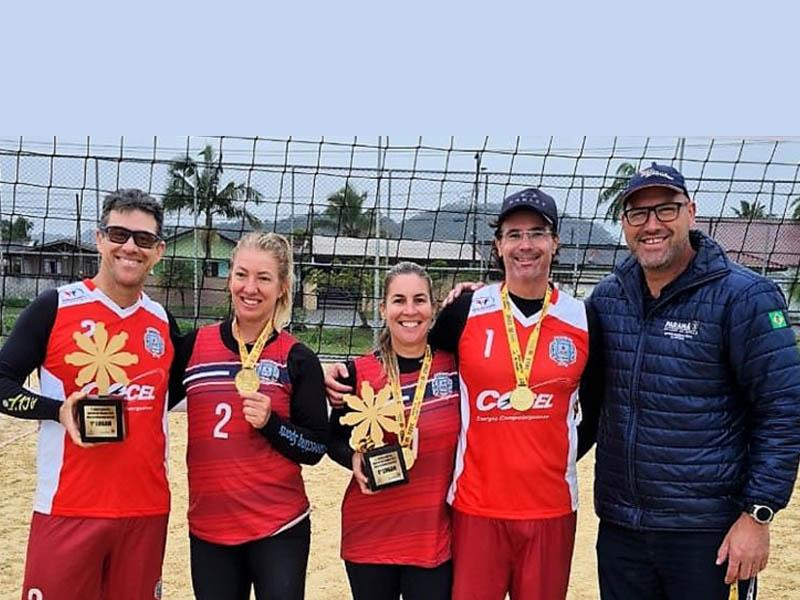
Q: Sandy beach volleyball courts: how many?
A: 1